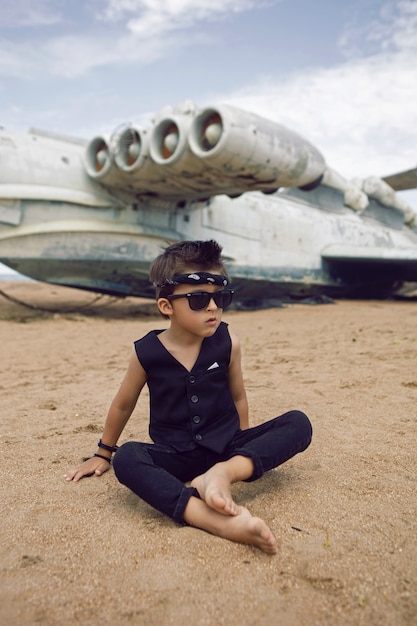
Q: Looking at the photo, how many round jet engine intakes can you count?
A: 4